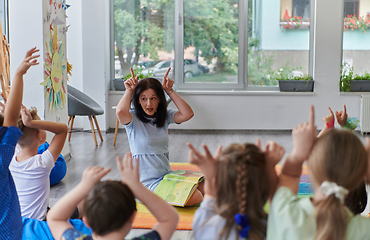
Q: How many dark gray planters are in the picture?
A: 3